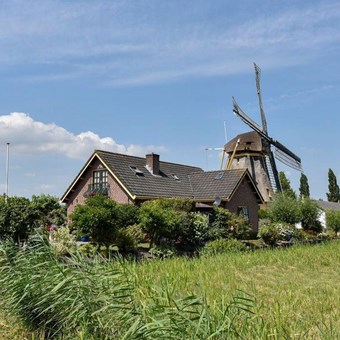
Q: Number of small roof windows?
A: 3